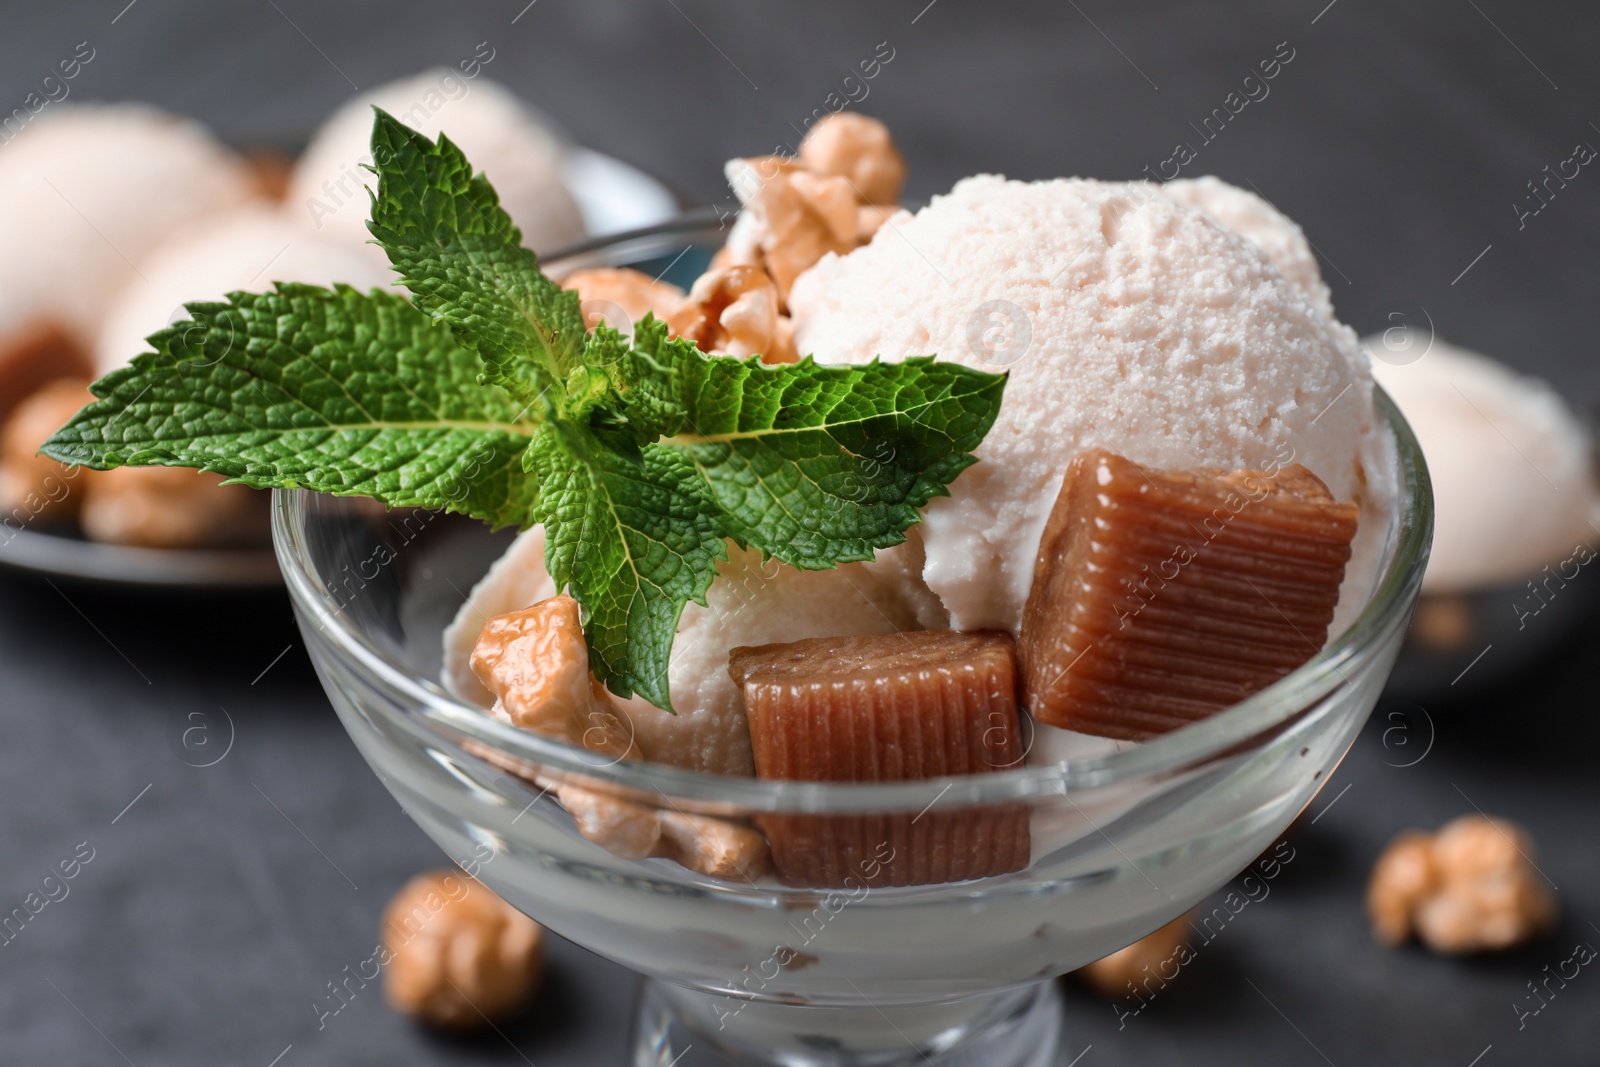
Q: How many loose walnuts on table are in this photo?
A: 3